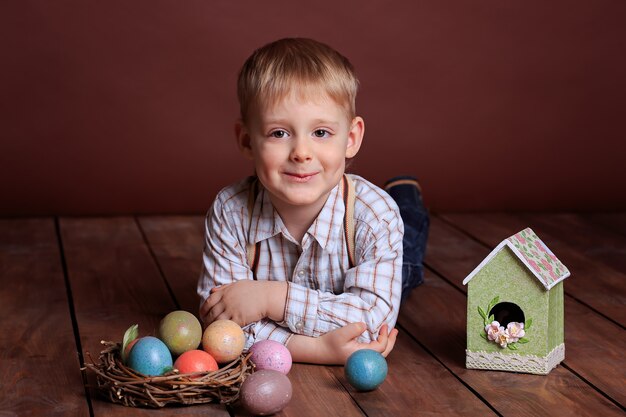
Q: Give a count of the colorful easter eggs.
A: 8